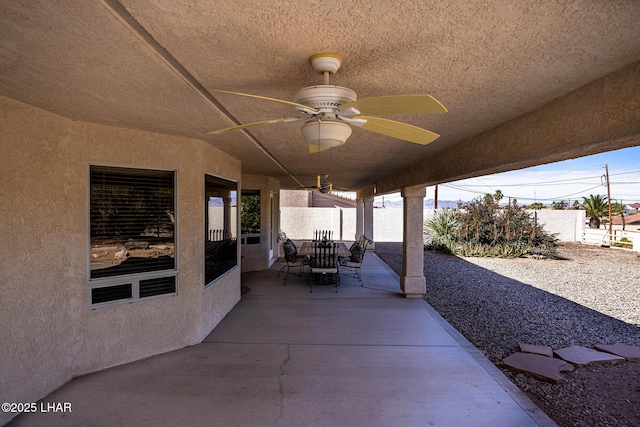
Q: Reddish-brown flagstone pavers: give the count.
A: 4